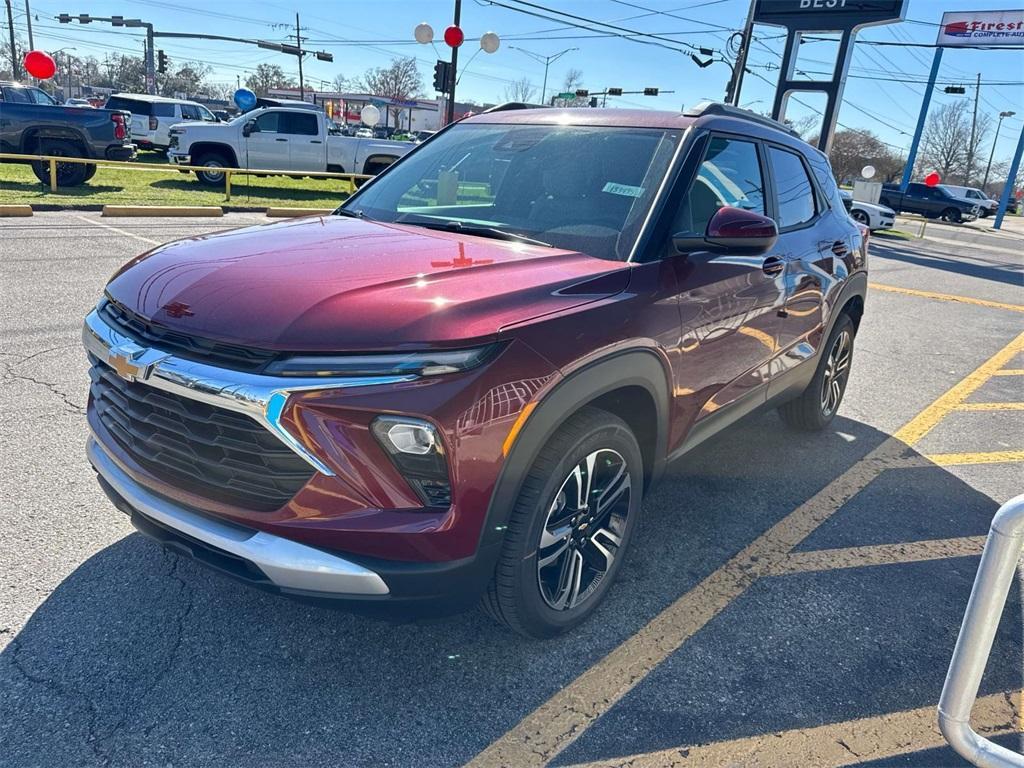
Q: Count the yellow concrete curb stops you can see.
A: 3